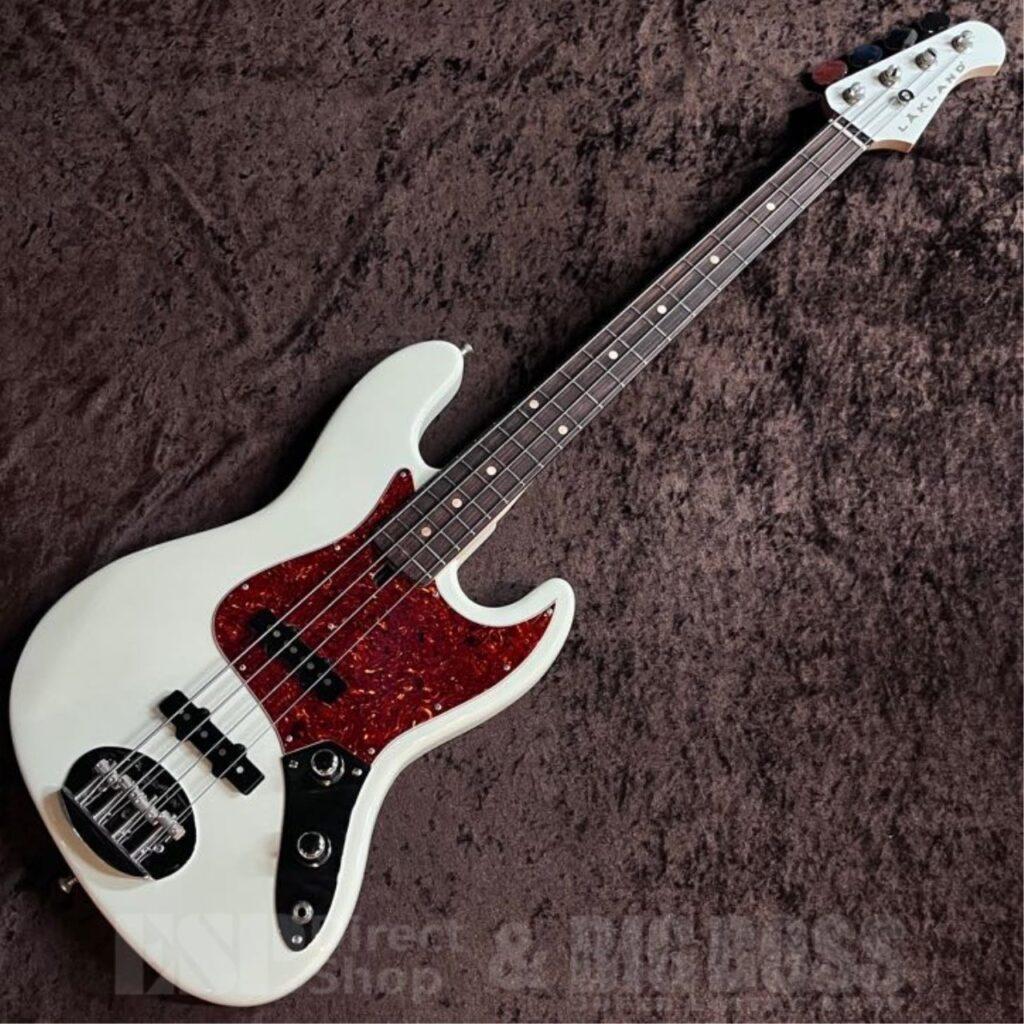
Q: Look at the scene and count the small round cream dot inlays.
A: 9